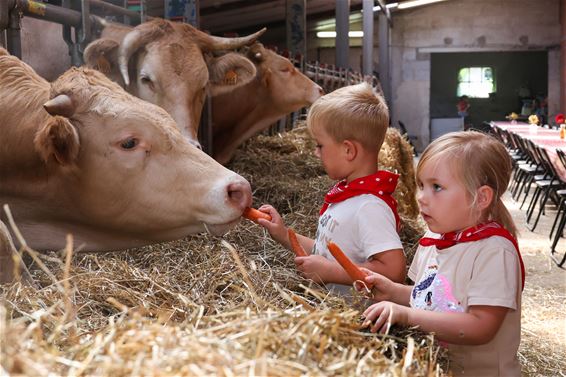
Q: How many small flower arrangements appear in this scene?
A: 3